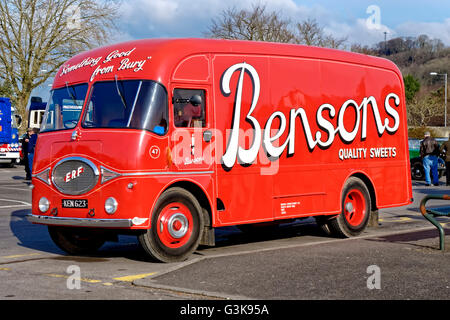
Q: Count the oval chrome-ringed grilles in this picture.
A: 1